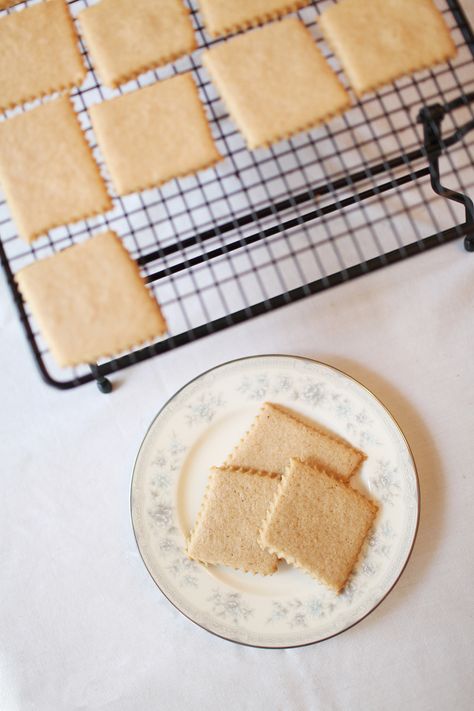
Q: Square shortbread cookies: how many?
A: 11